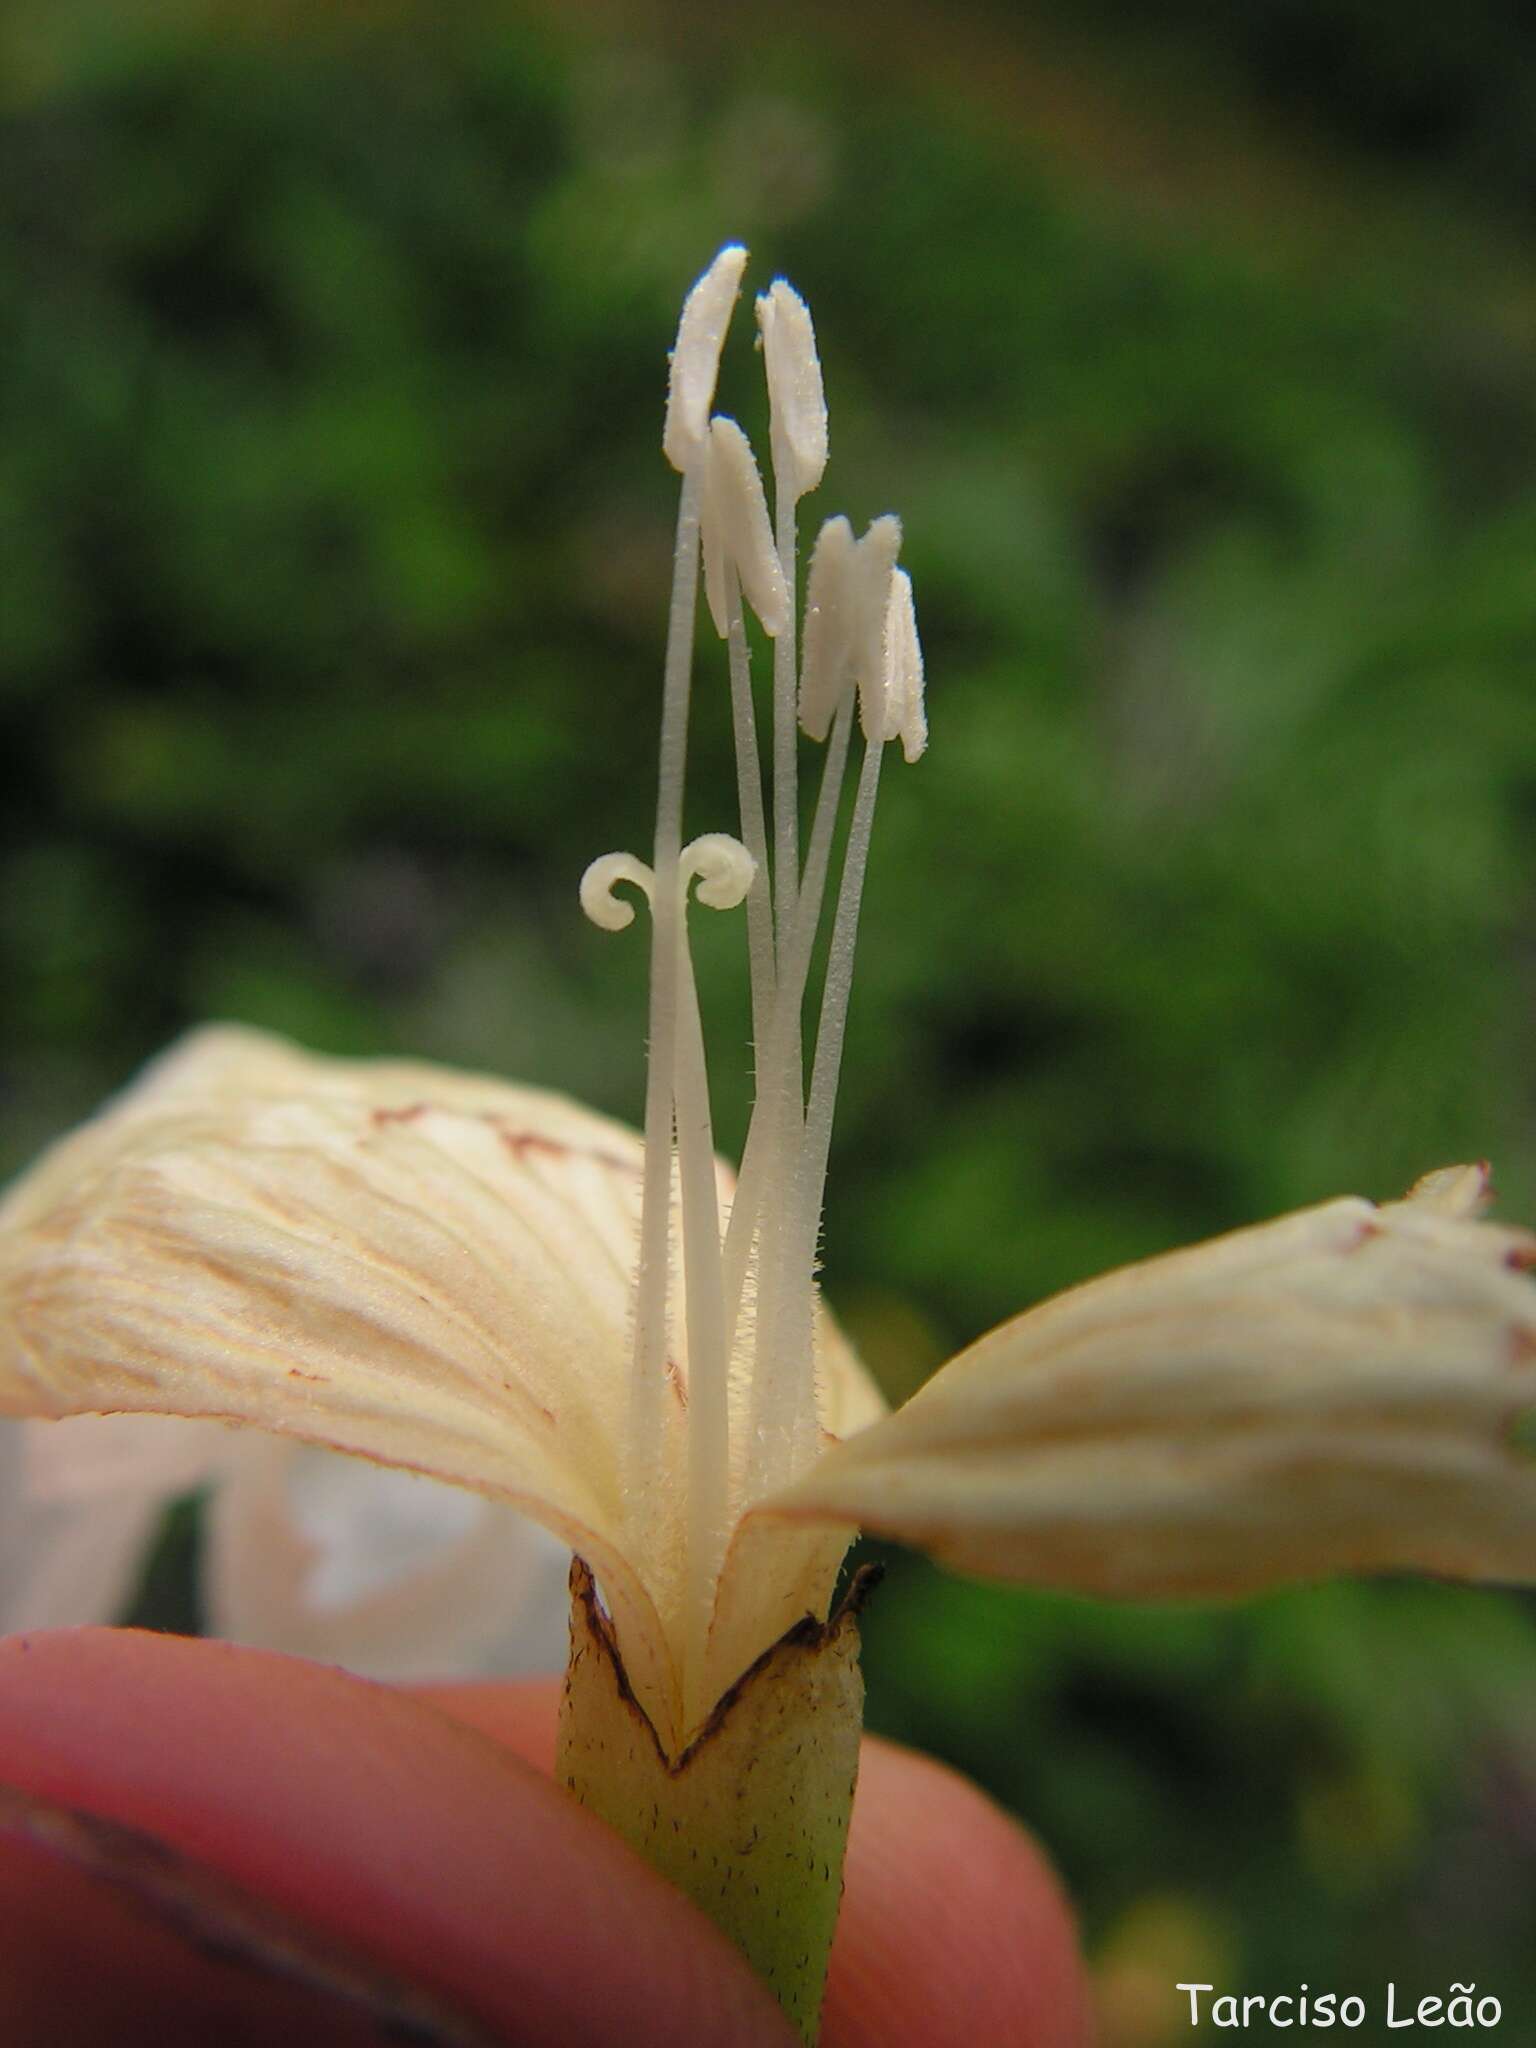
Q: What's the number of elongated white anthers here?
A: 5